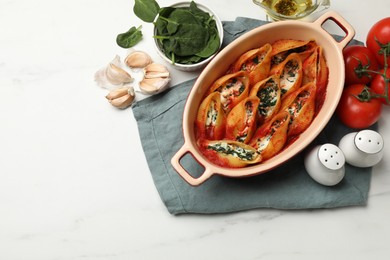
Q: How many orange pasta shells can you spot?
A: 11